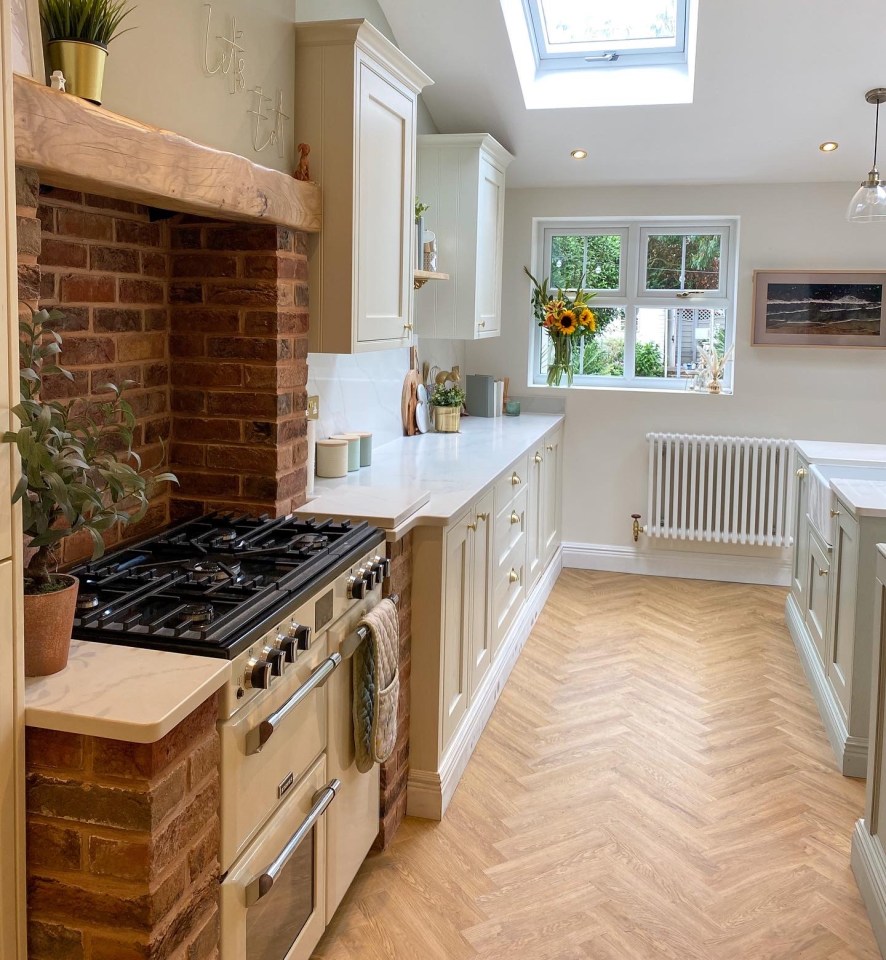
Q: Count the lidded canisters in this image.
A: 3